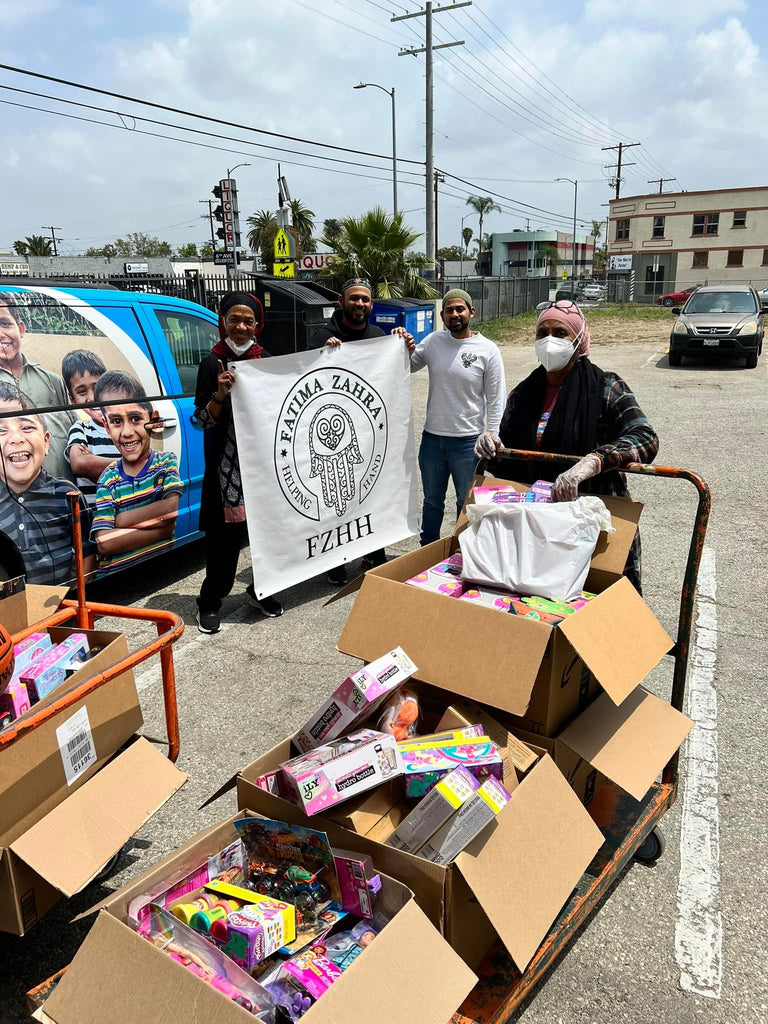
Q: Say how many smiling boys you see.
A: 4